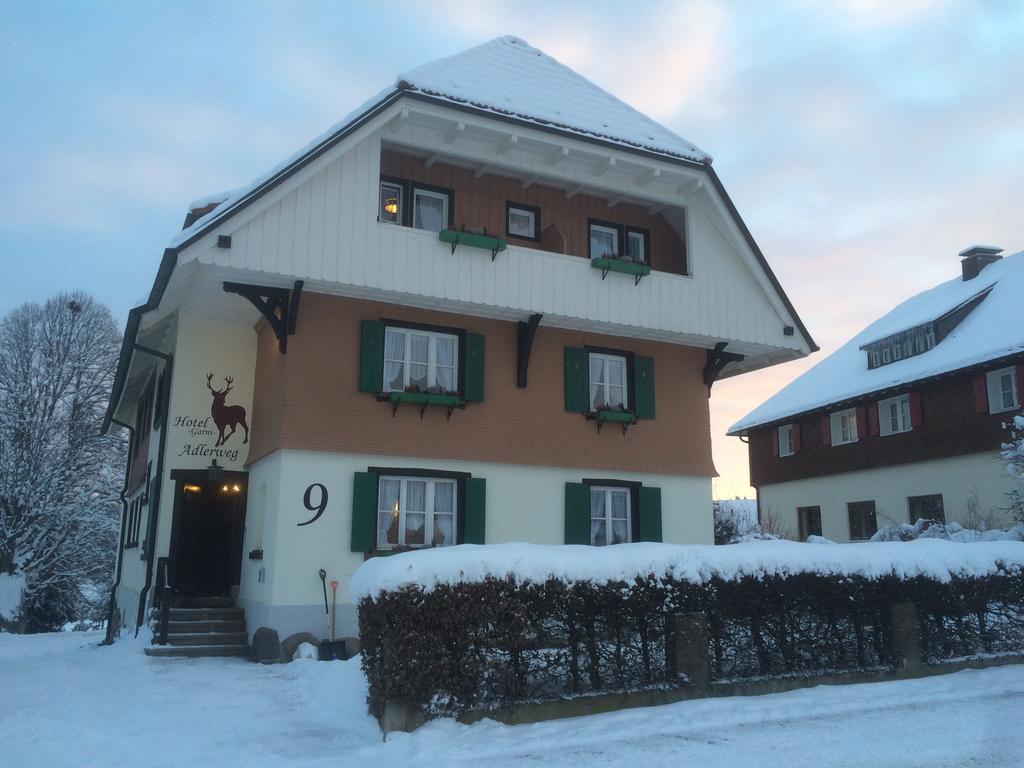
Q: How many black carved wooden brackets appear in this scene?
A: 3